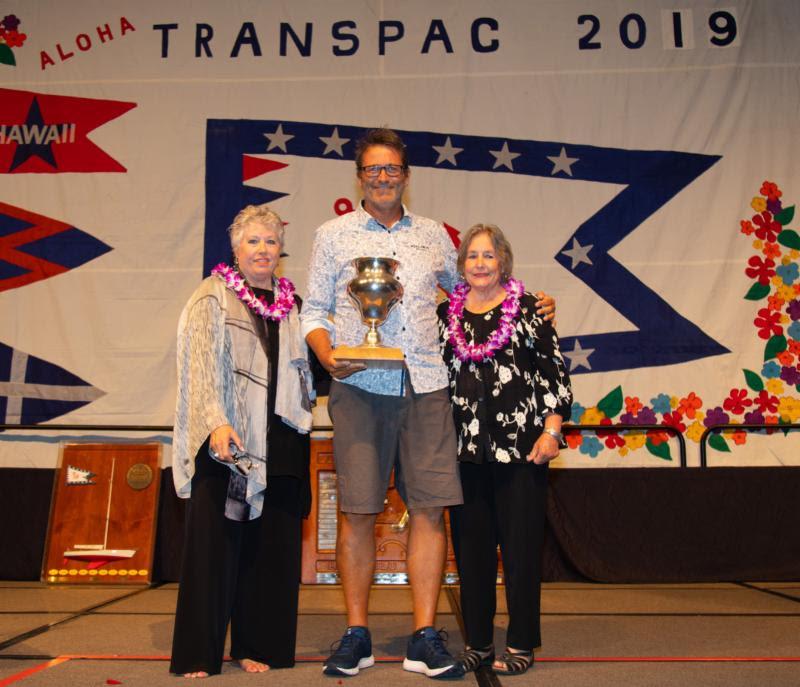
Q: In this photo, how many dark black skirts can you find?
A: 0